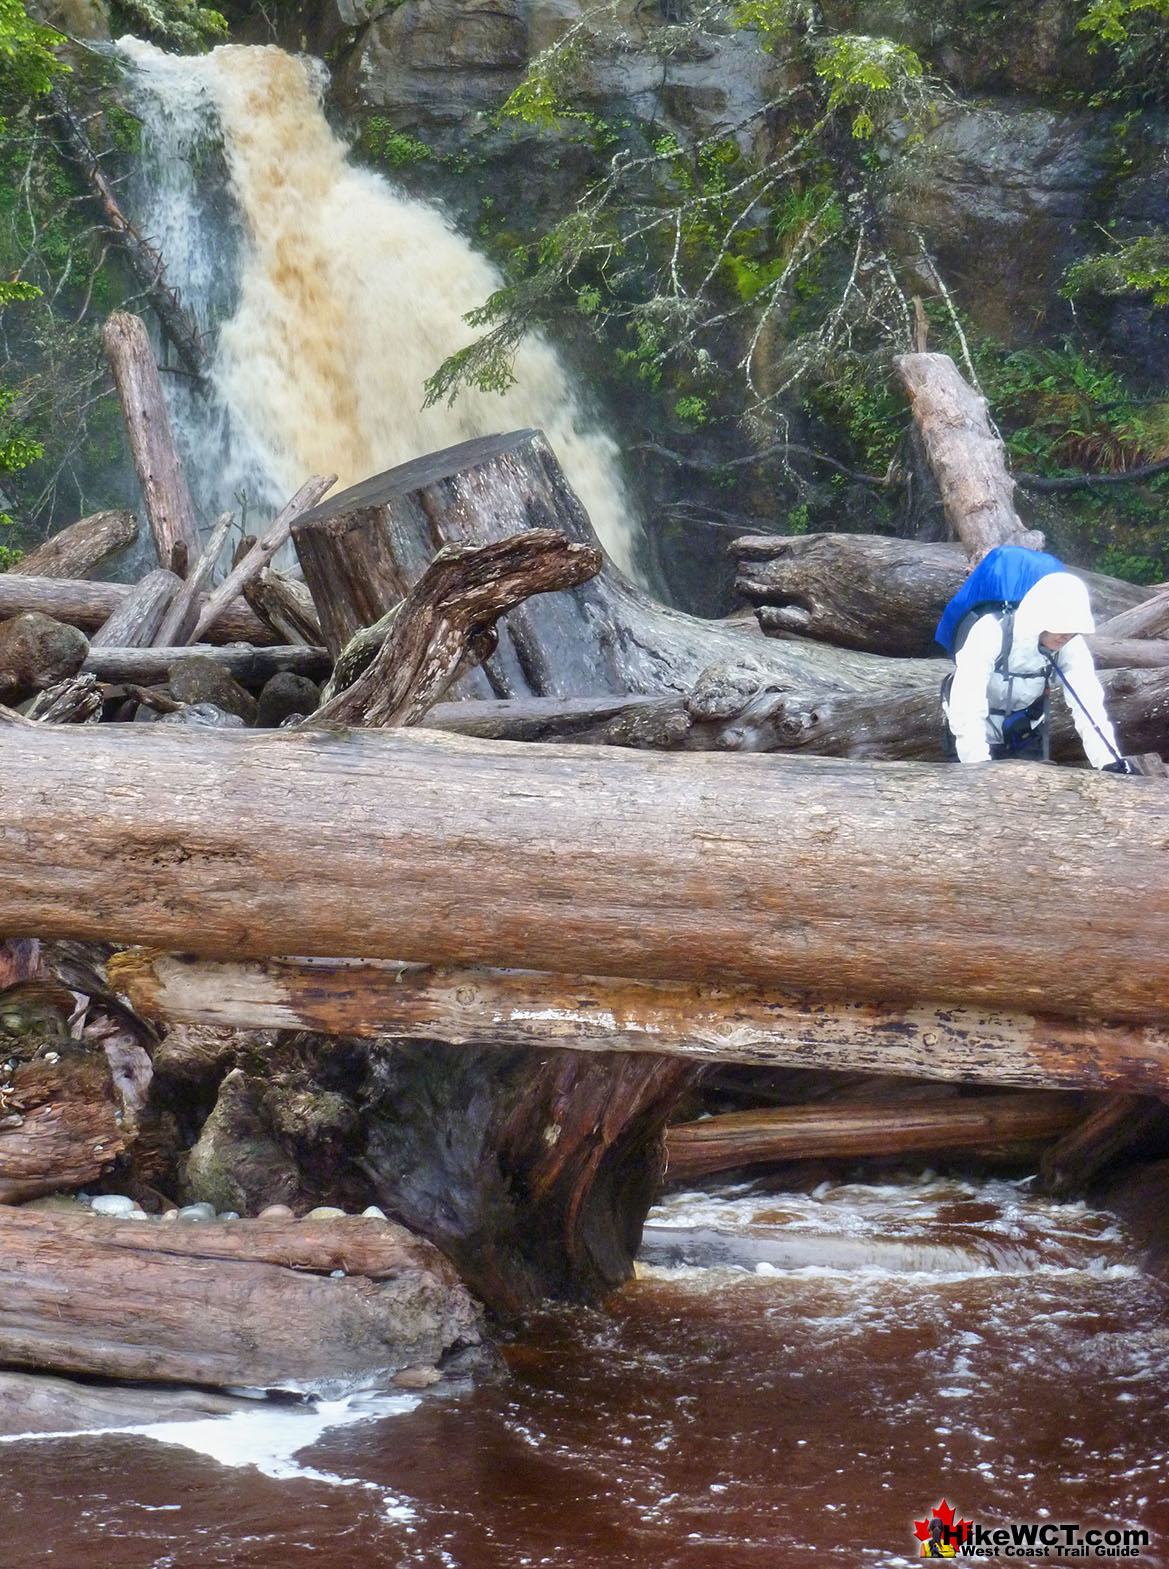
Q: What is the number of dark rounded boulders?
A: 3